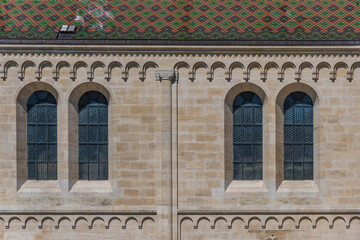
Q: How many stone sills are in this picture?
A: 4